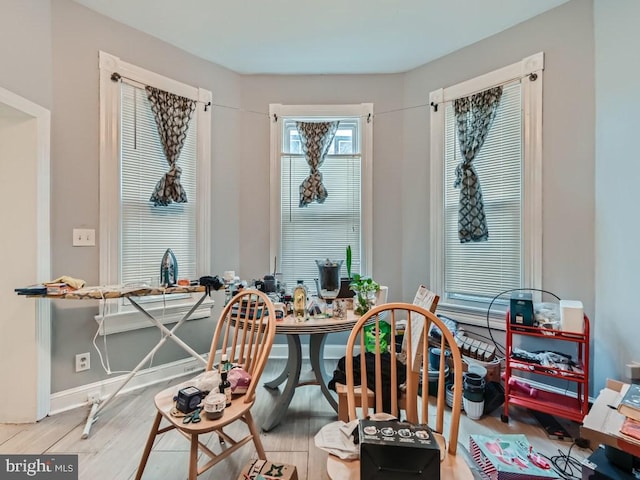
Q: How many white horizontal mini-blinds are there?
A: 3